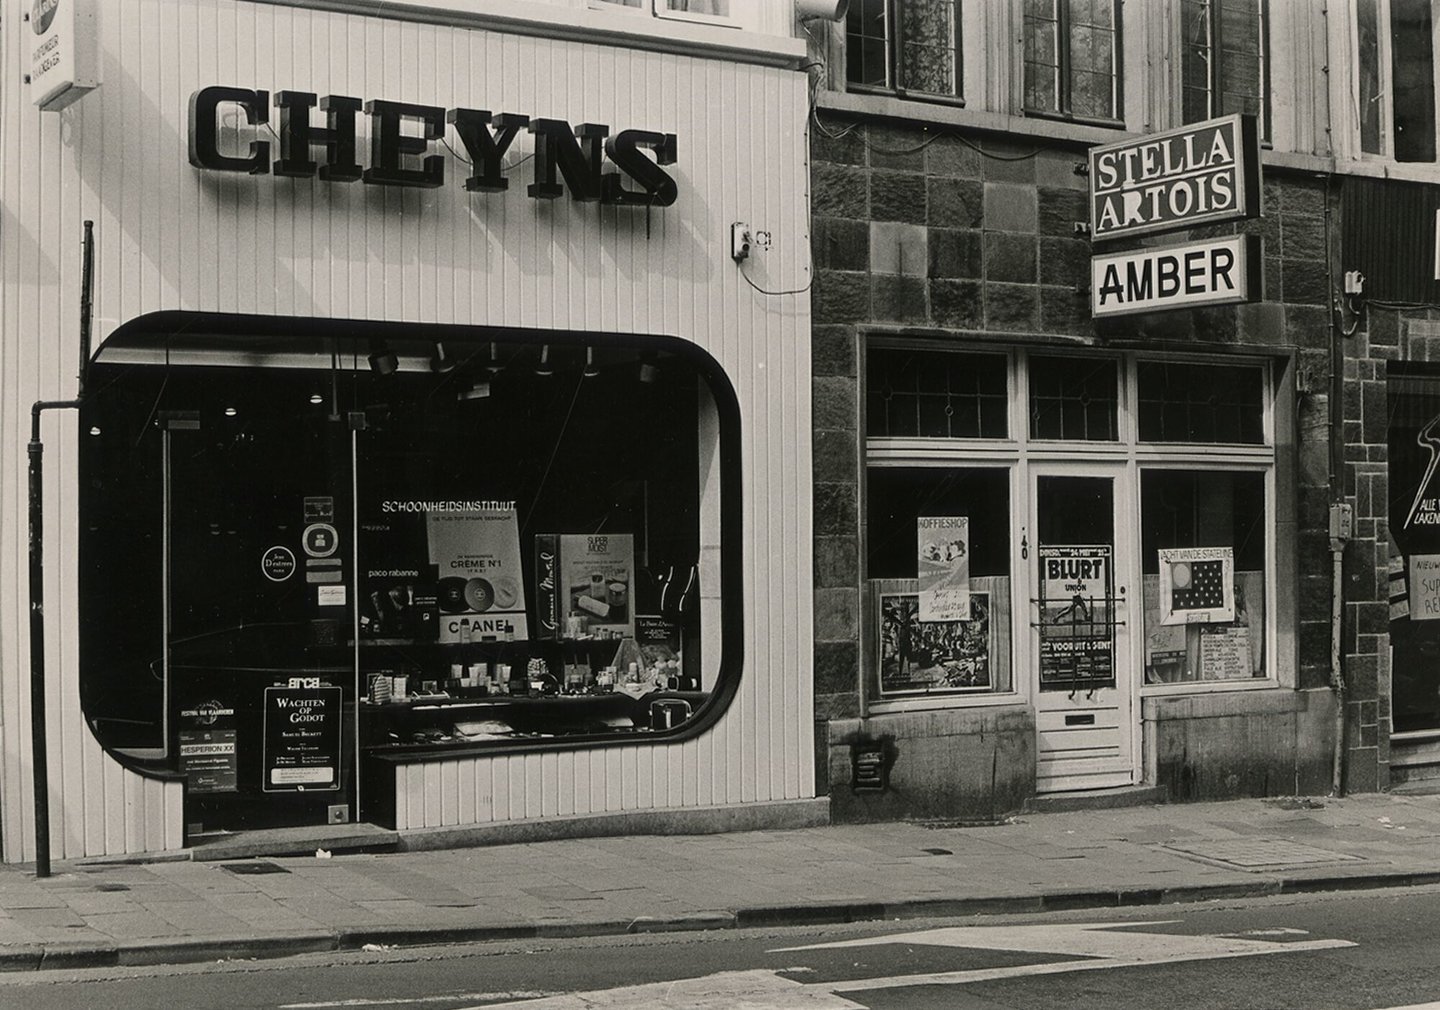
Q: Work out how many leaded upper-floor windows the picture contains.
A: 3